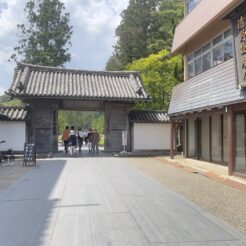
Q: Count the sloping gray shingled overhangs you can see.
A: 4